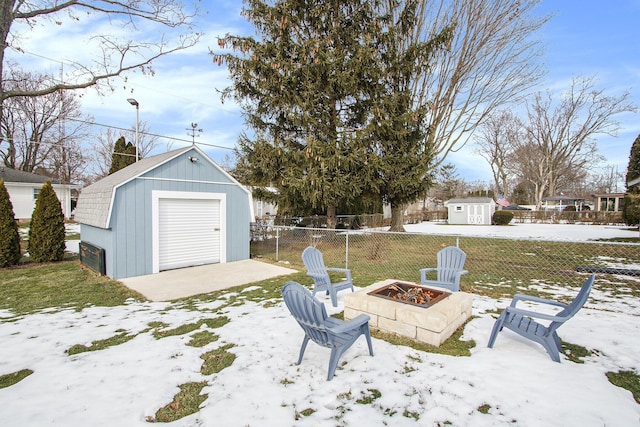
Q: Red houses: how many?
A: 0